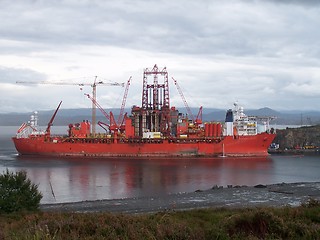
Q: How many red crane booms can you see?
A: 4